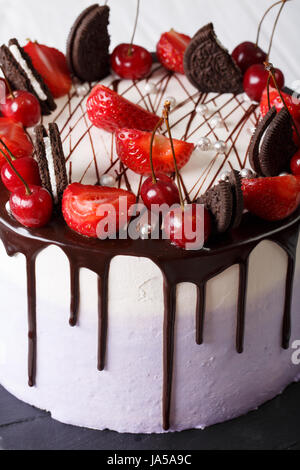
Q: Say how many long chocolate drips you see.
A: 7